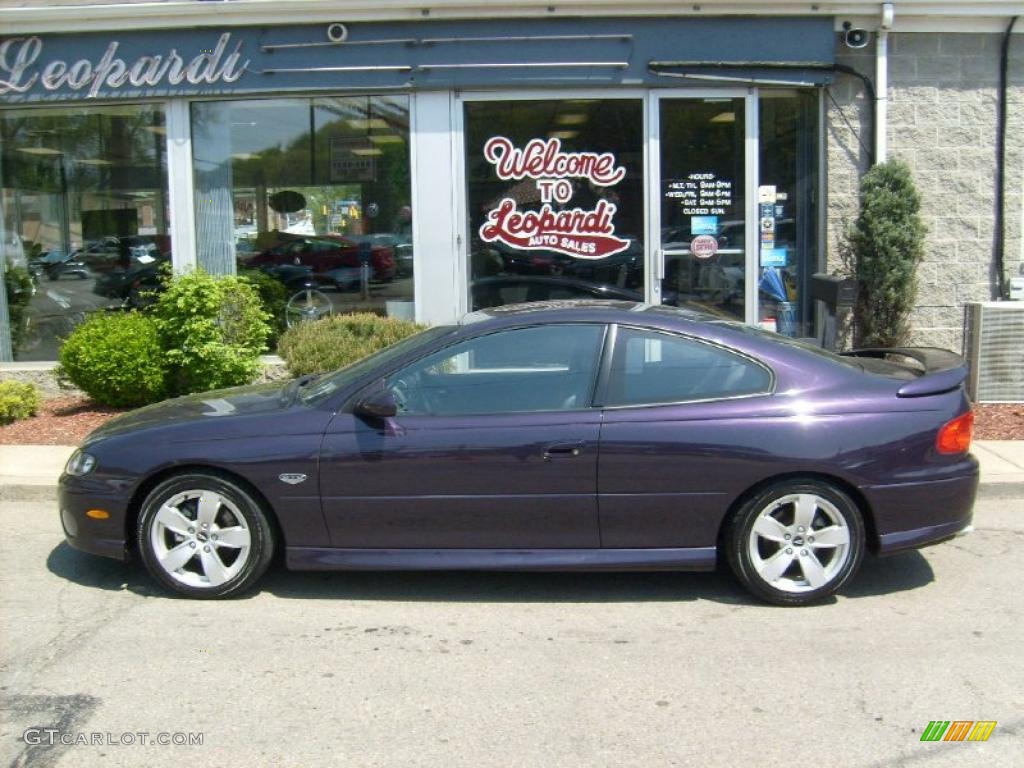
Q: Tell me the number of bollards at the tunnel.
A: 0